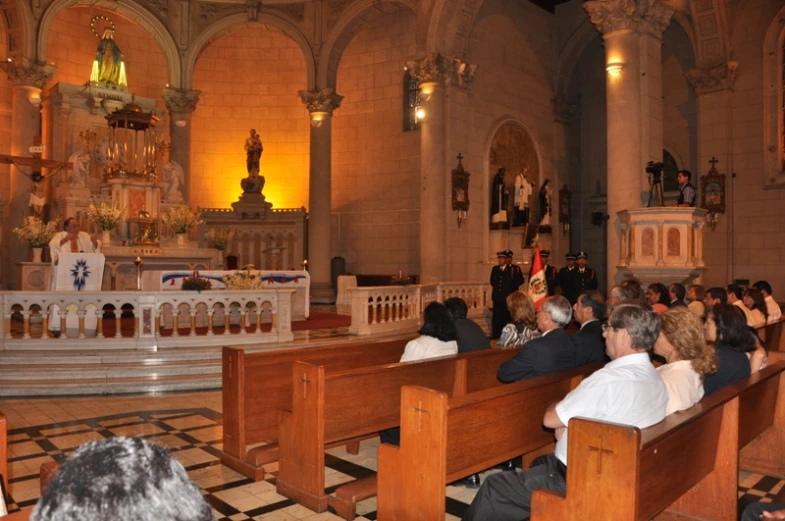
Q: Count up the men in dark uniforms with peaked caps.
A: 5